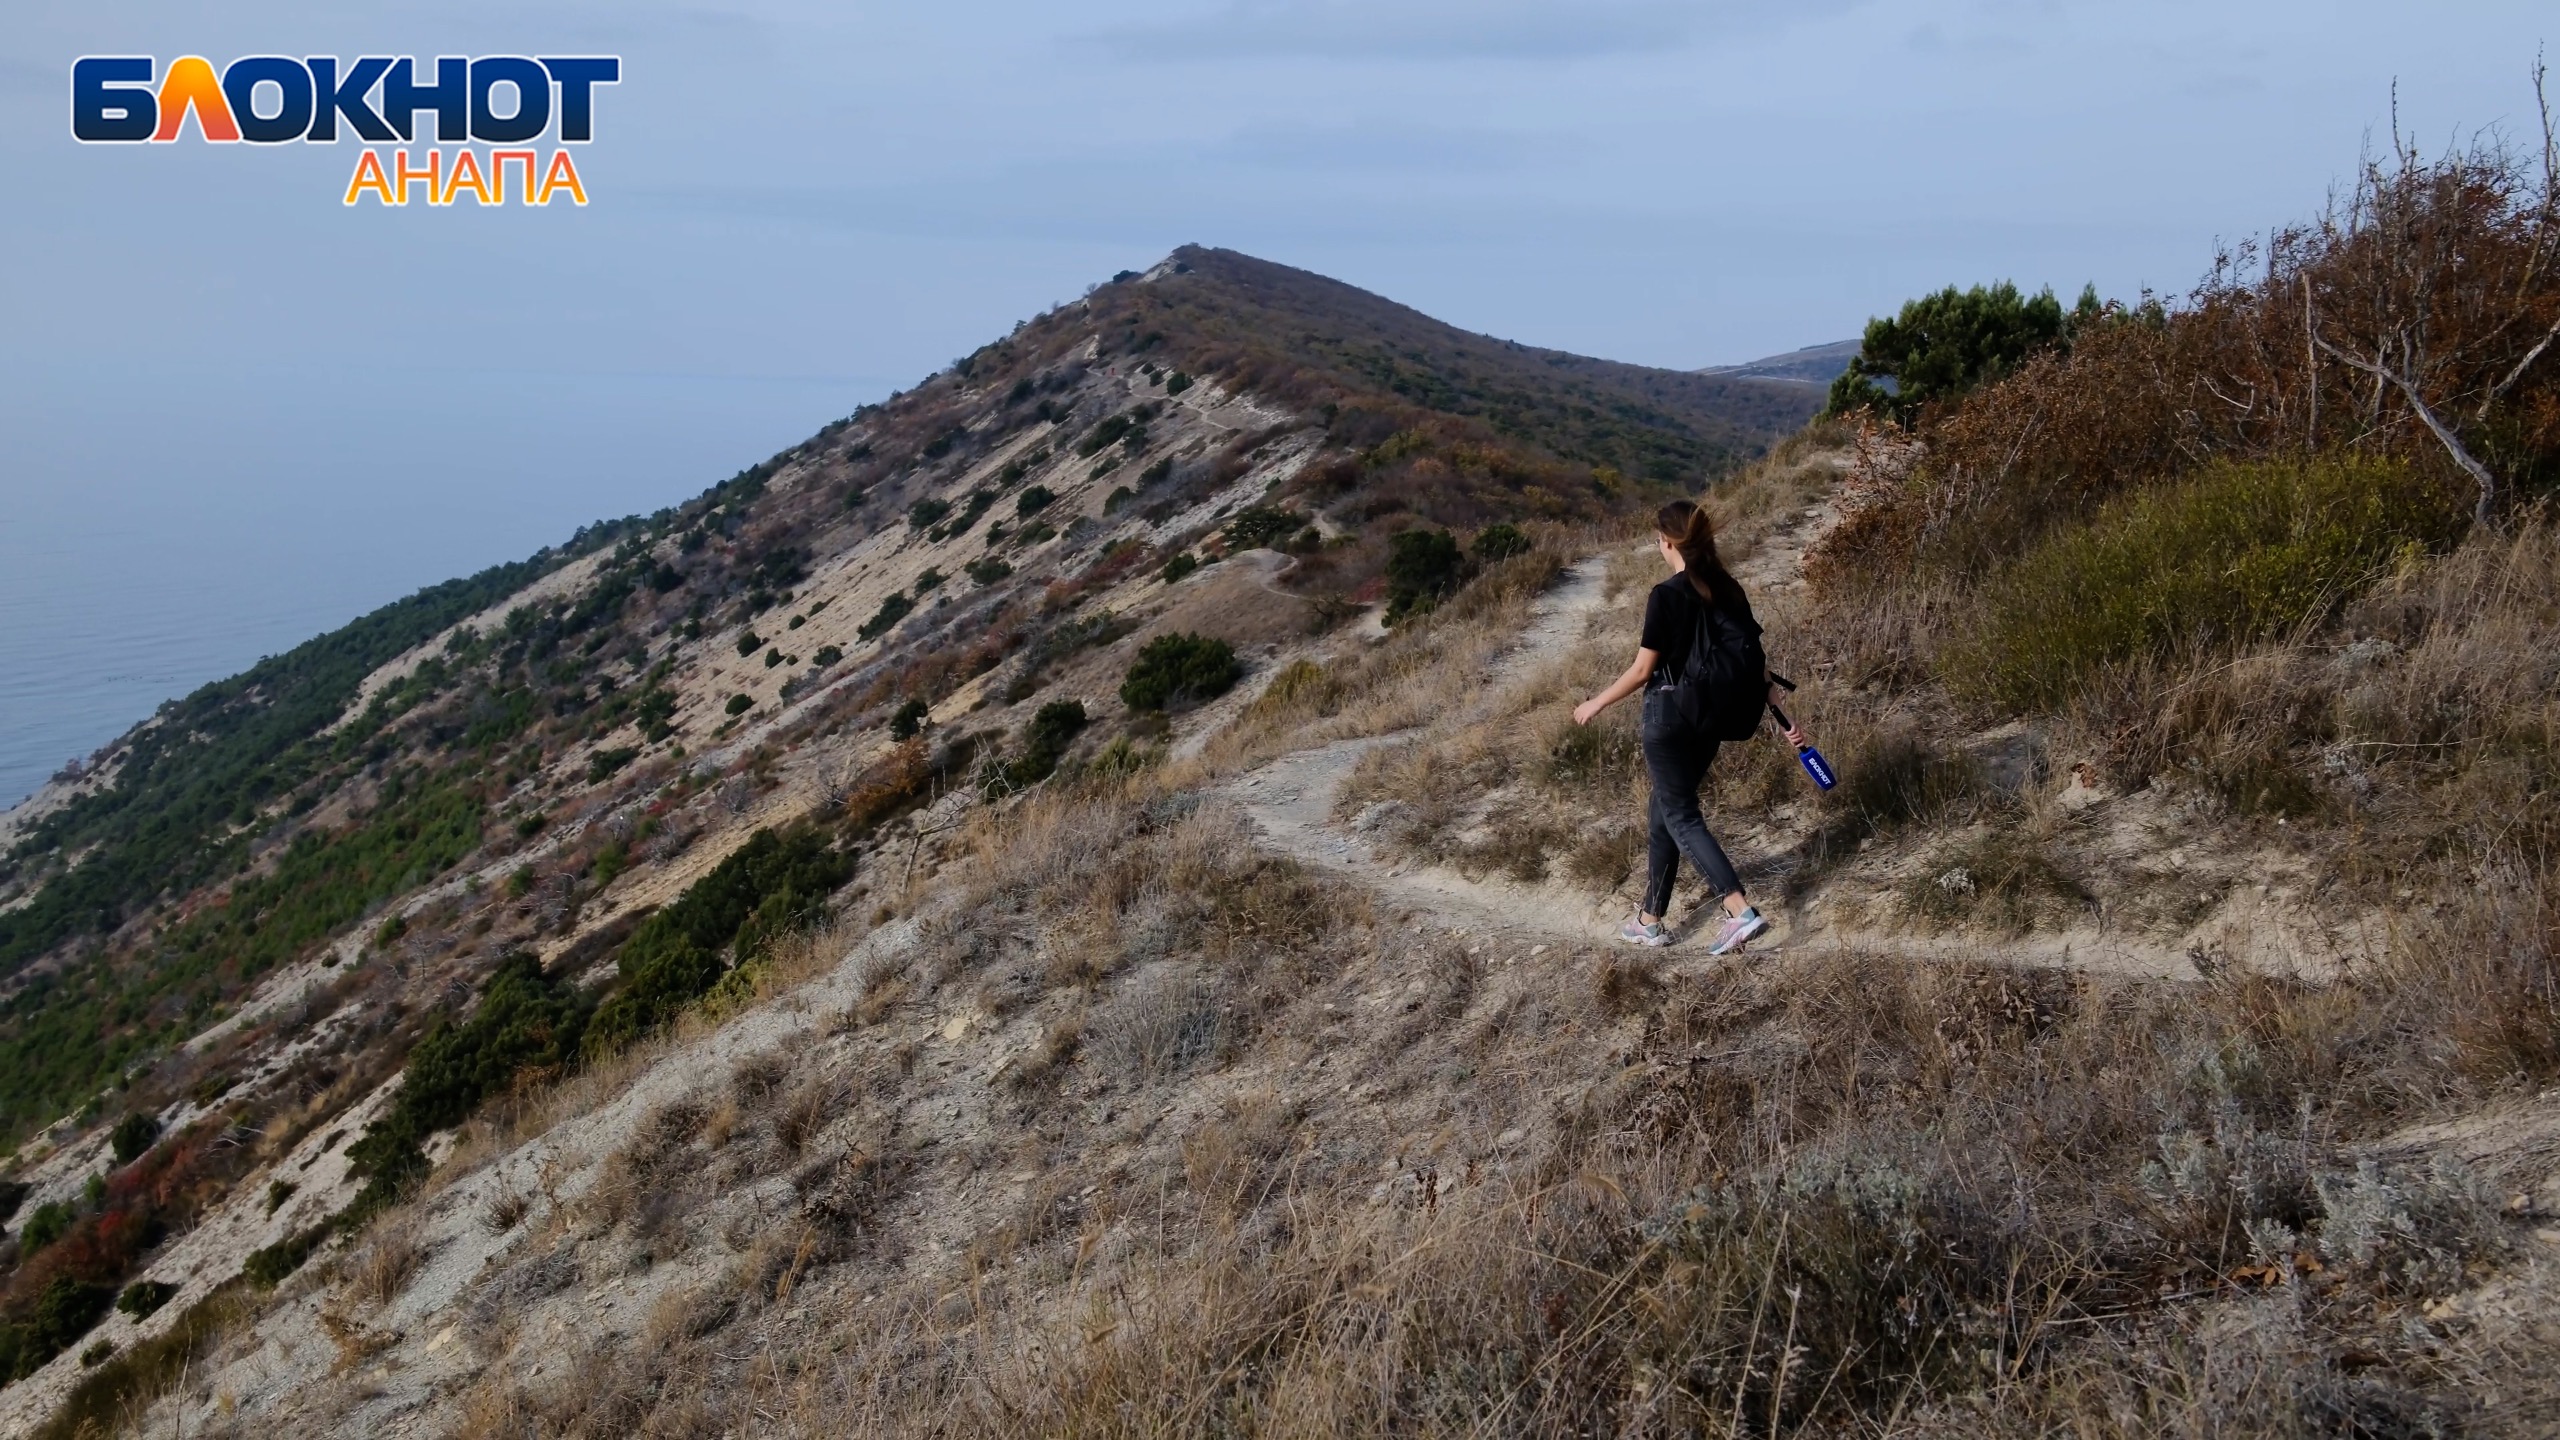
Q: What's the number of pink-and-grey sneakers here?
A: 2